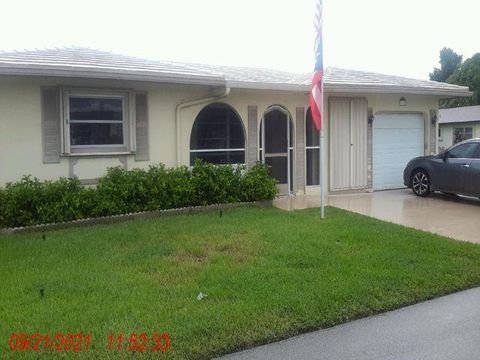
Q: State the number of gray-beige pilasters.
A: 4